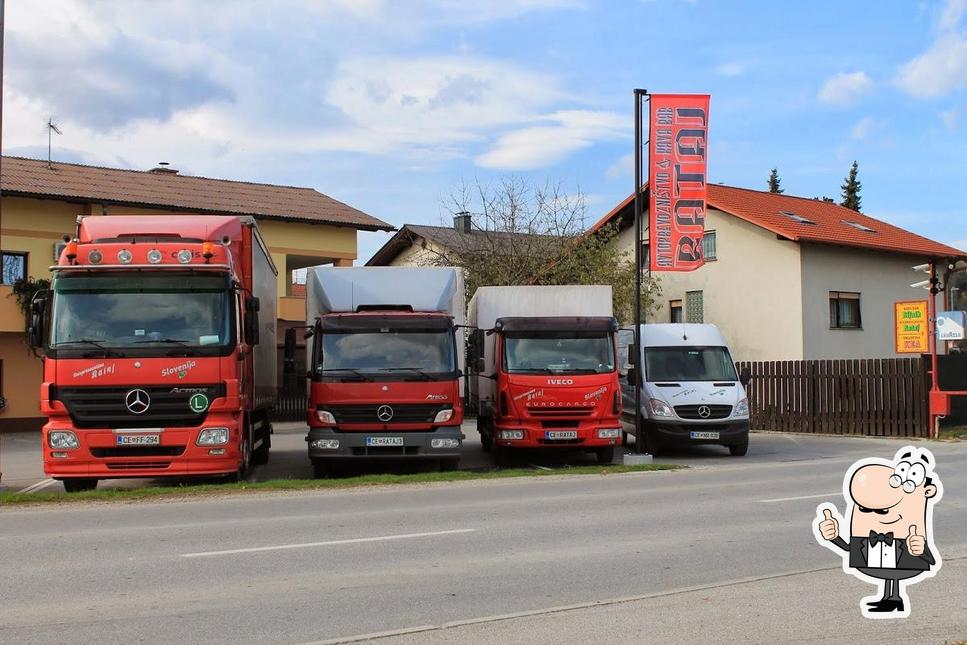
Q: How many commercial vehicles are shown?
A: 4